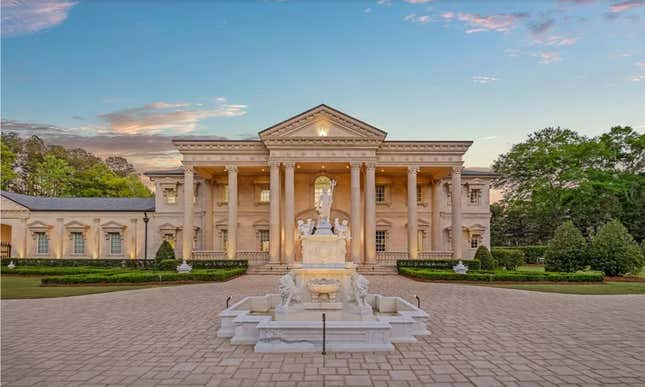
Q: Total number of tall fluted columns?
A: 8